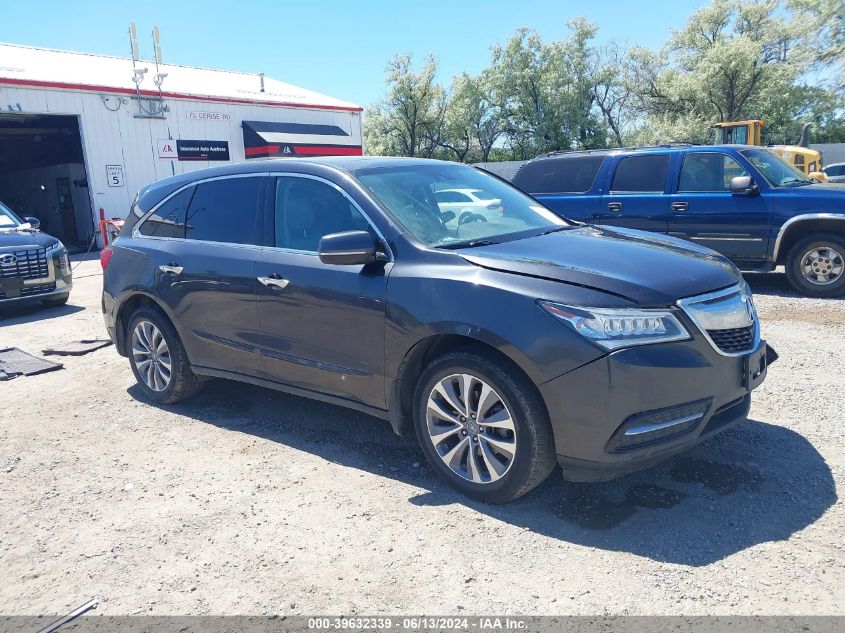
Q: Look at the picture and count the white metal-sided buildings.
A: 1